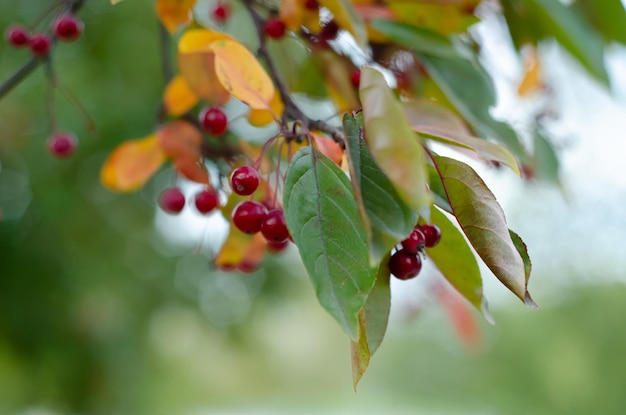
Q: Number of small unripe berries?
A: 0